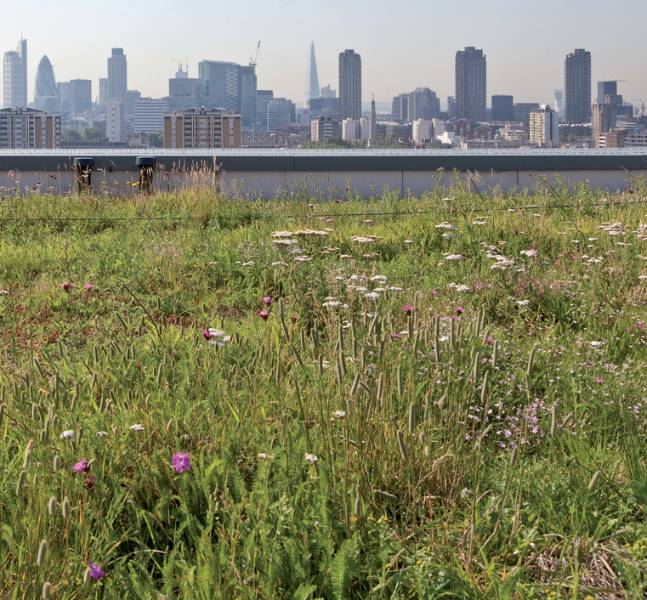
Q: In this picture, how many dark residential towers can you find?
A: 3